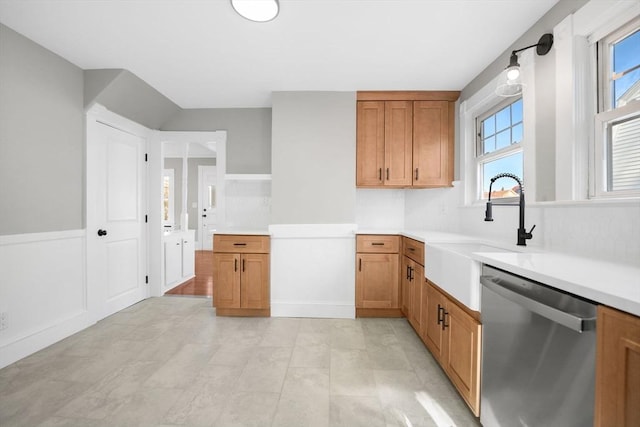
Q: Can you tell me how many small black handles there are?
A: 13